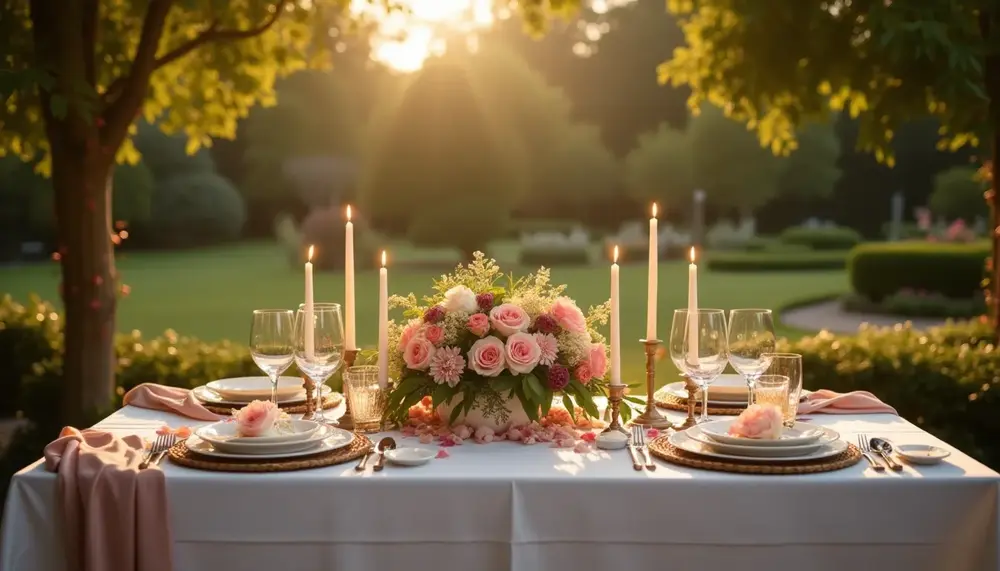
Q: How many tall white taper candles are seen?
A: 6